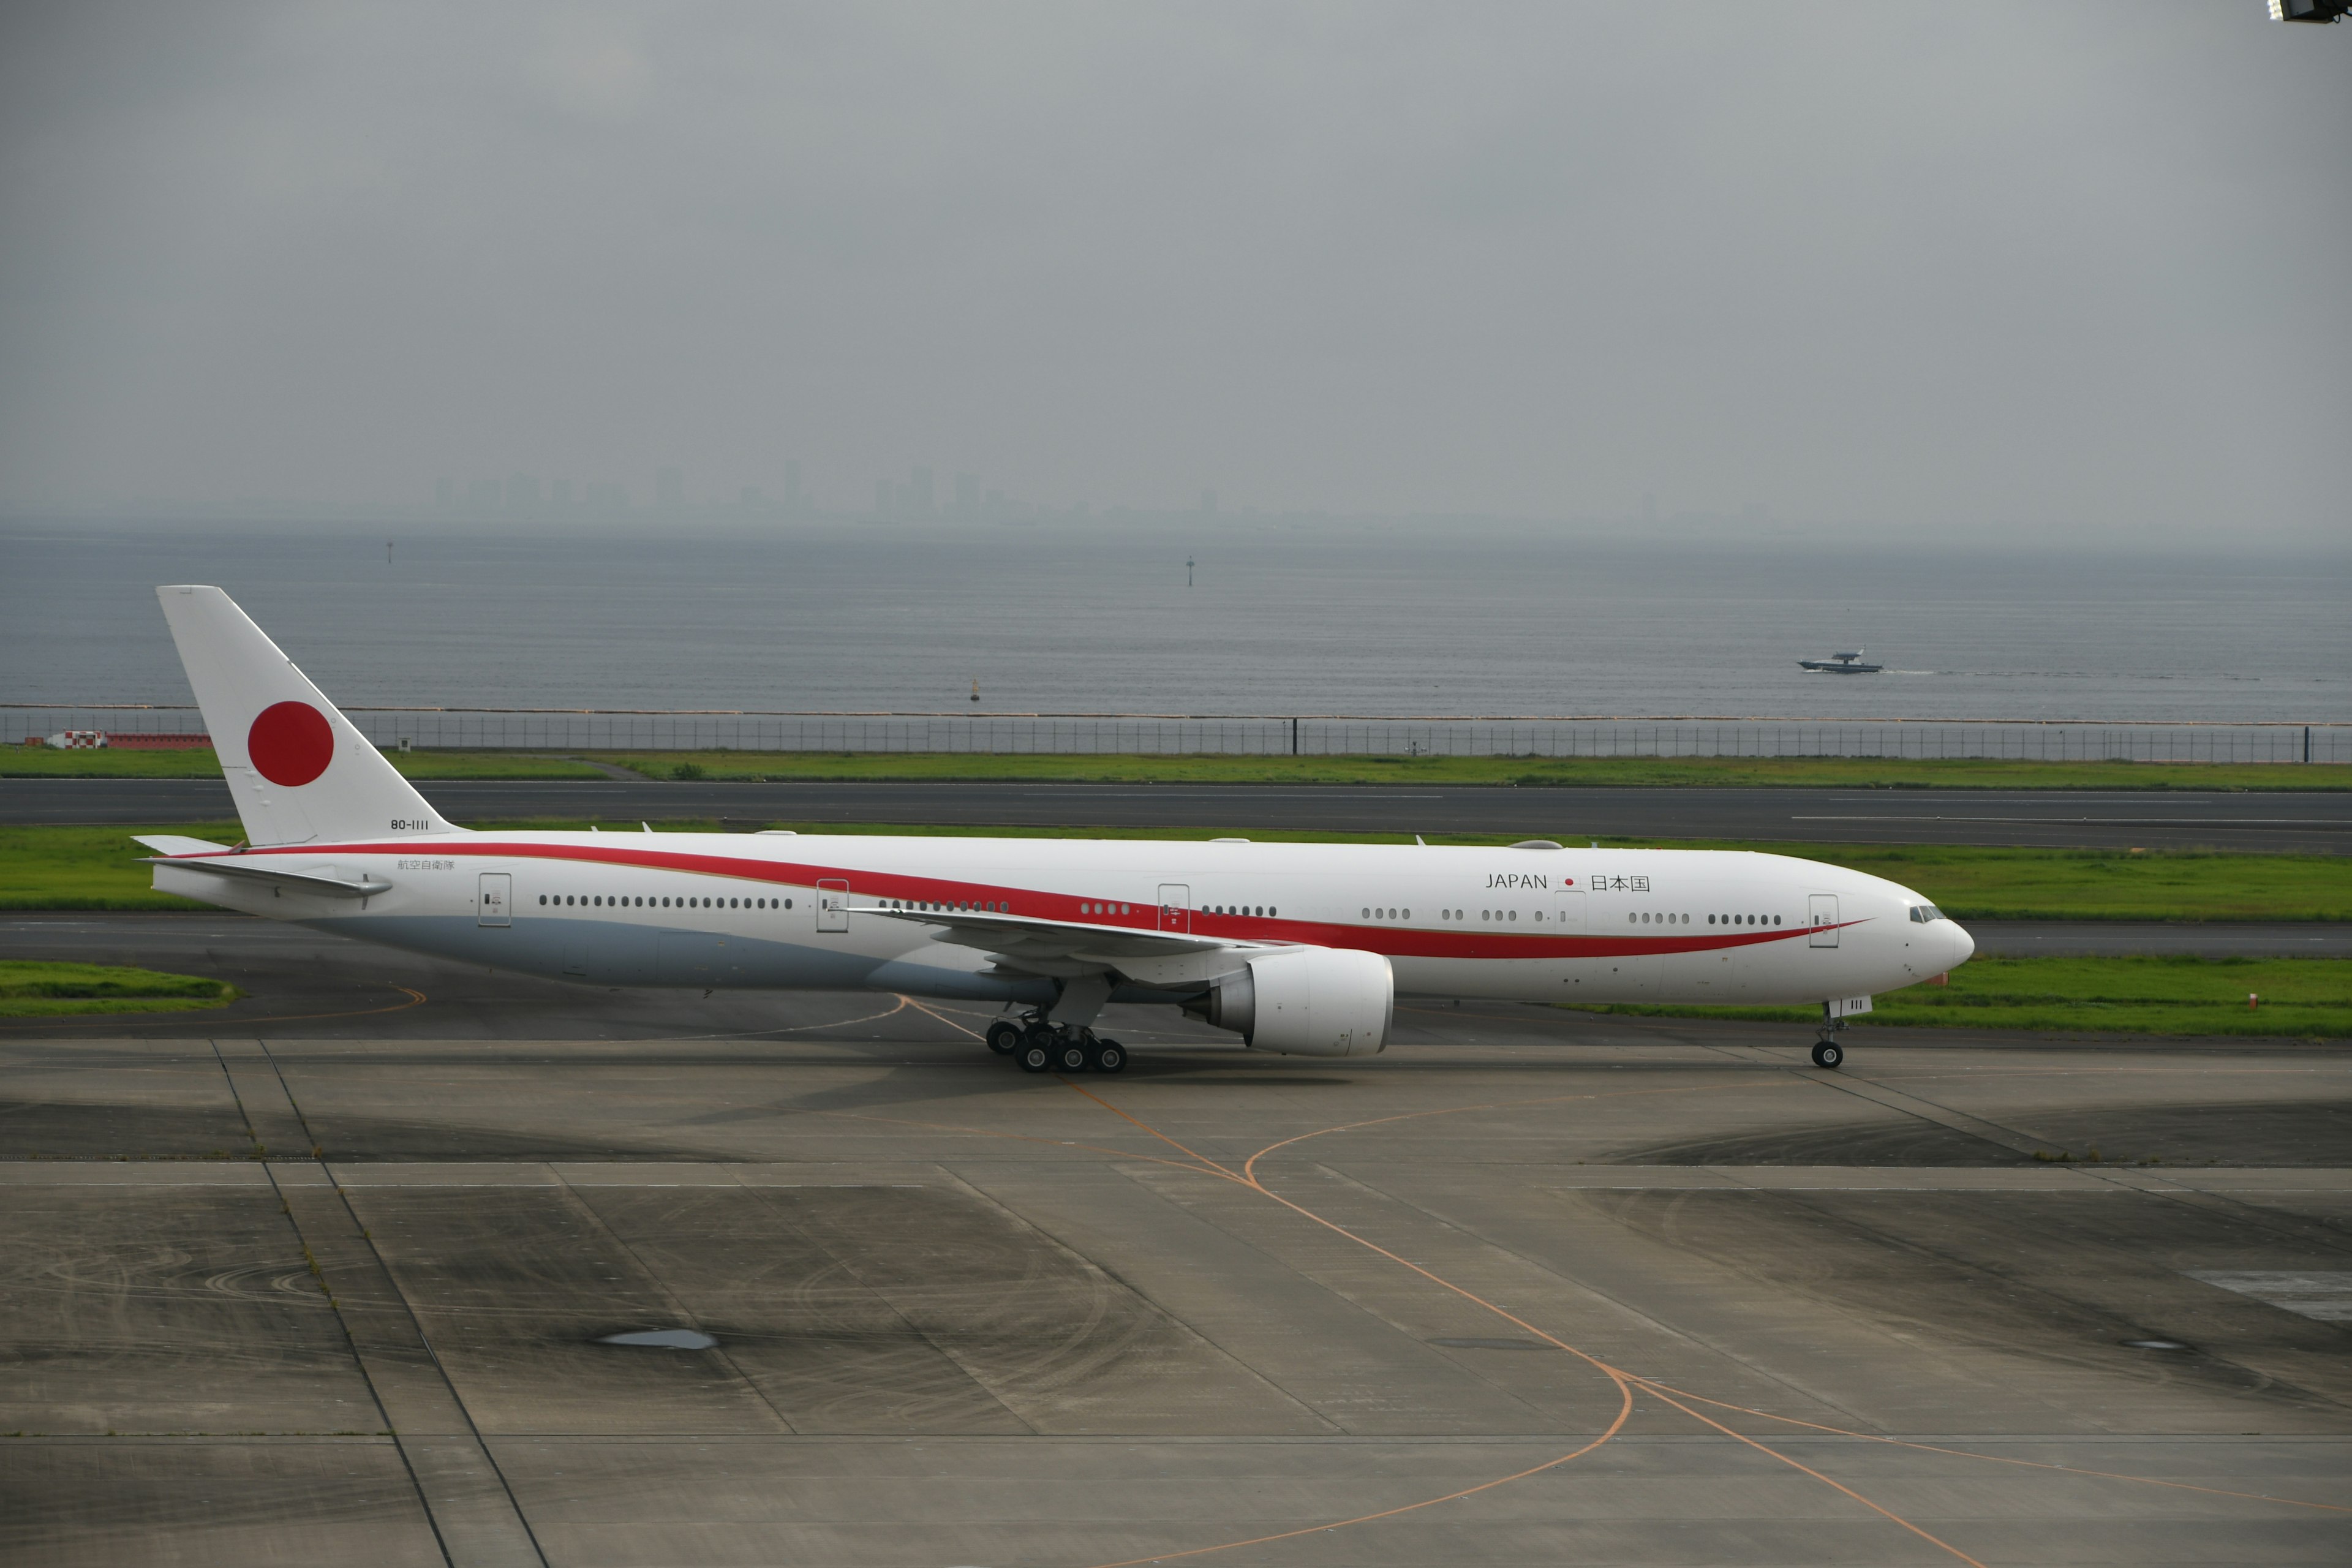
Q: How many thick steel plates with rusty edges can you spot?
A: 0